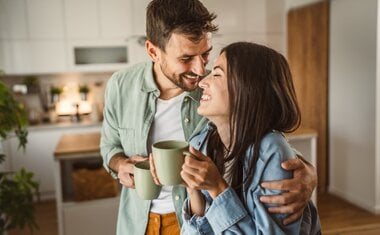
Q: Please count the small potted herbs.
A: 2